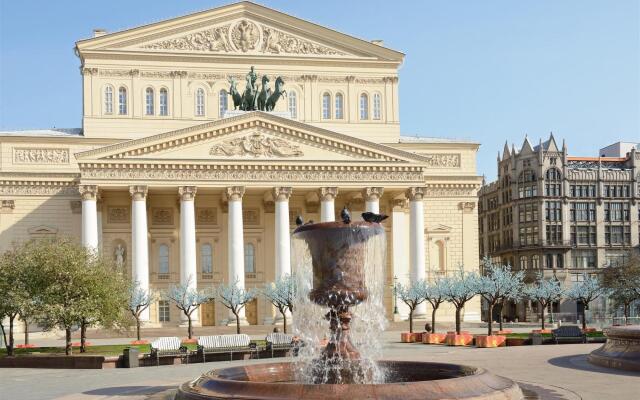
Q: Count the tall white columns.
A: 8